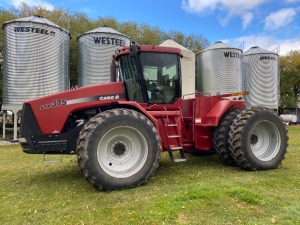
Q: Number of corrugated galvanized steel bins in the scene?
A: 4